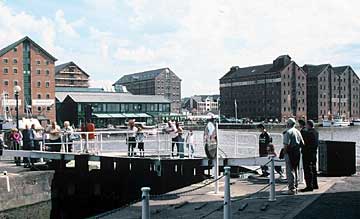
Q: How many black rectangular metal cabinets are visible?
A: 1